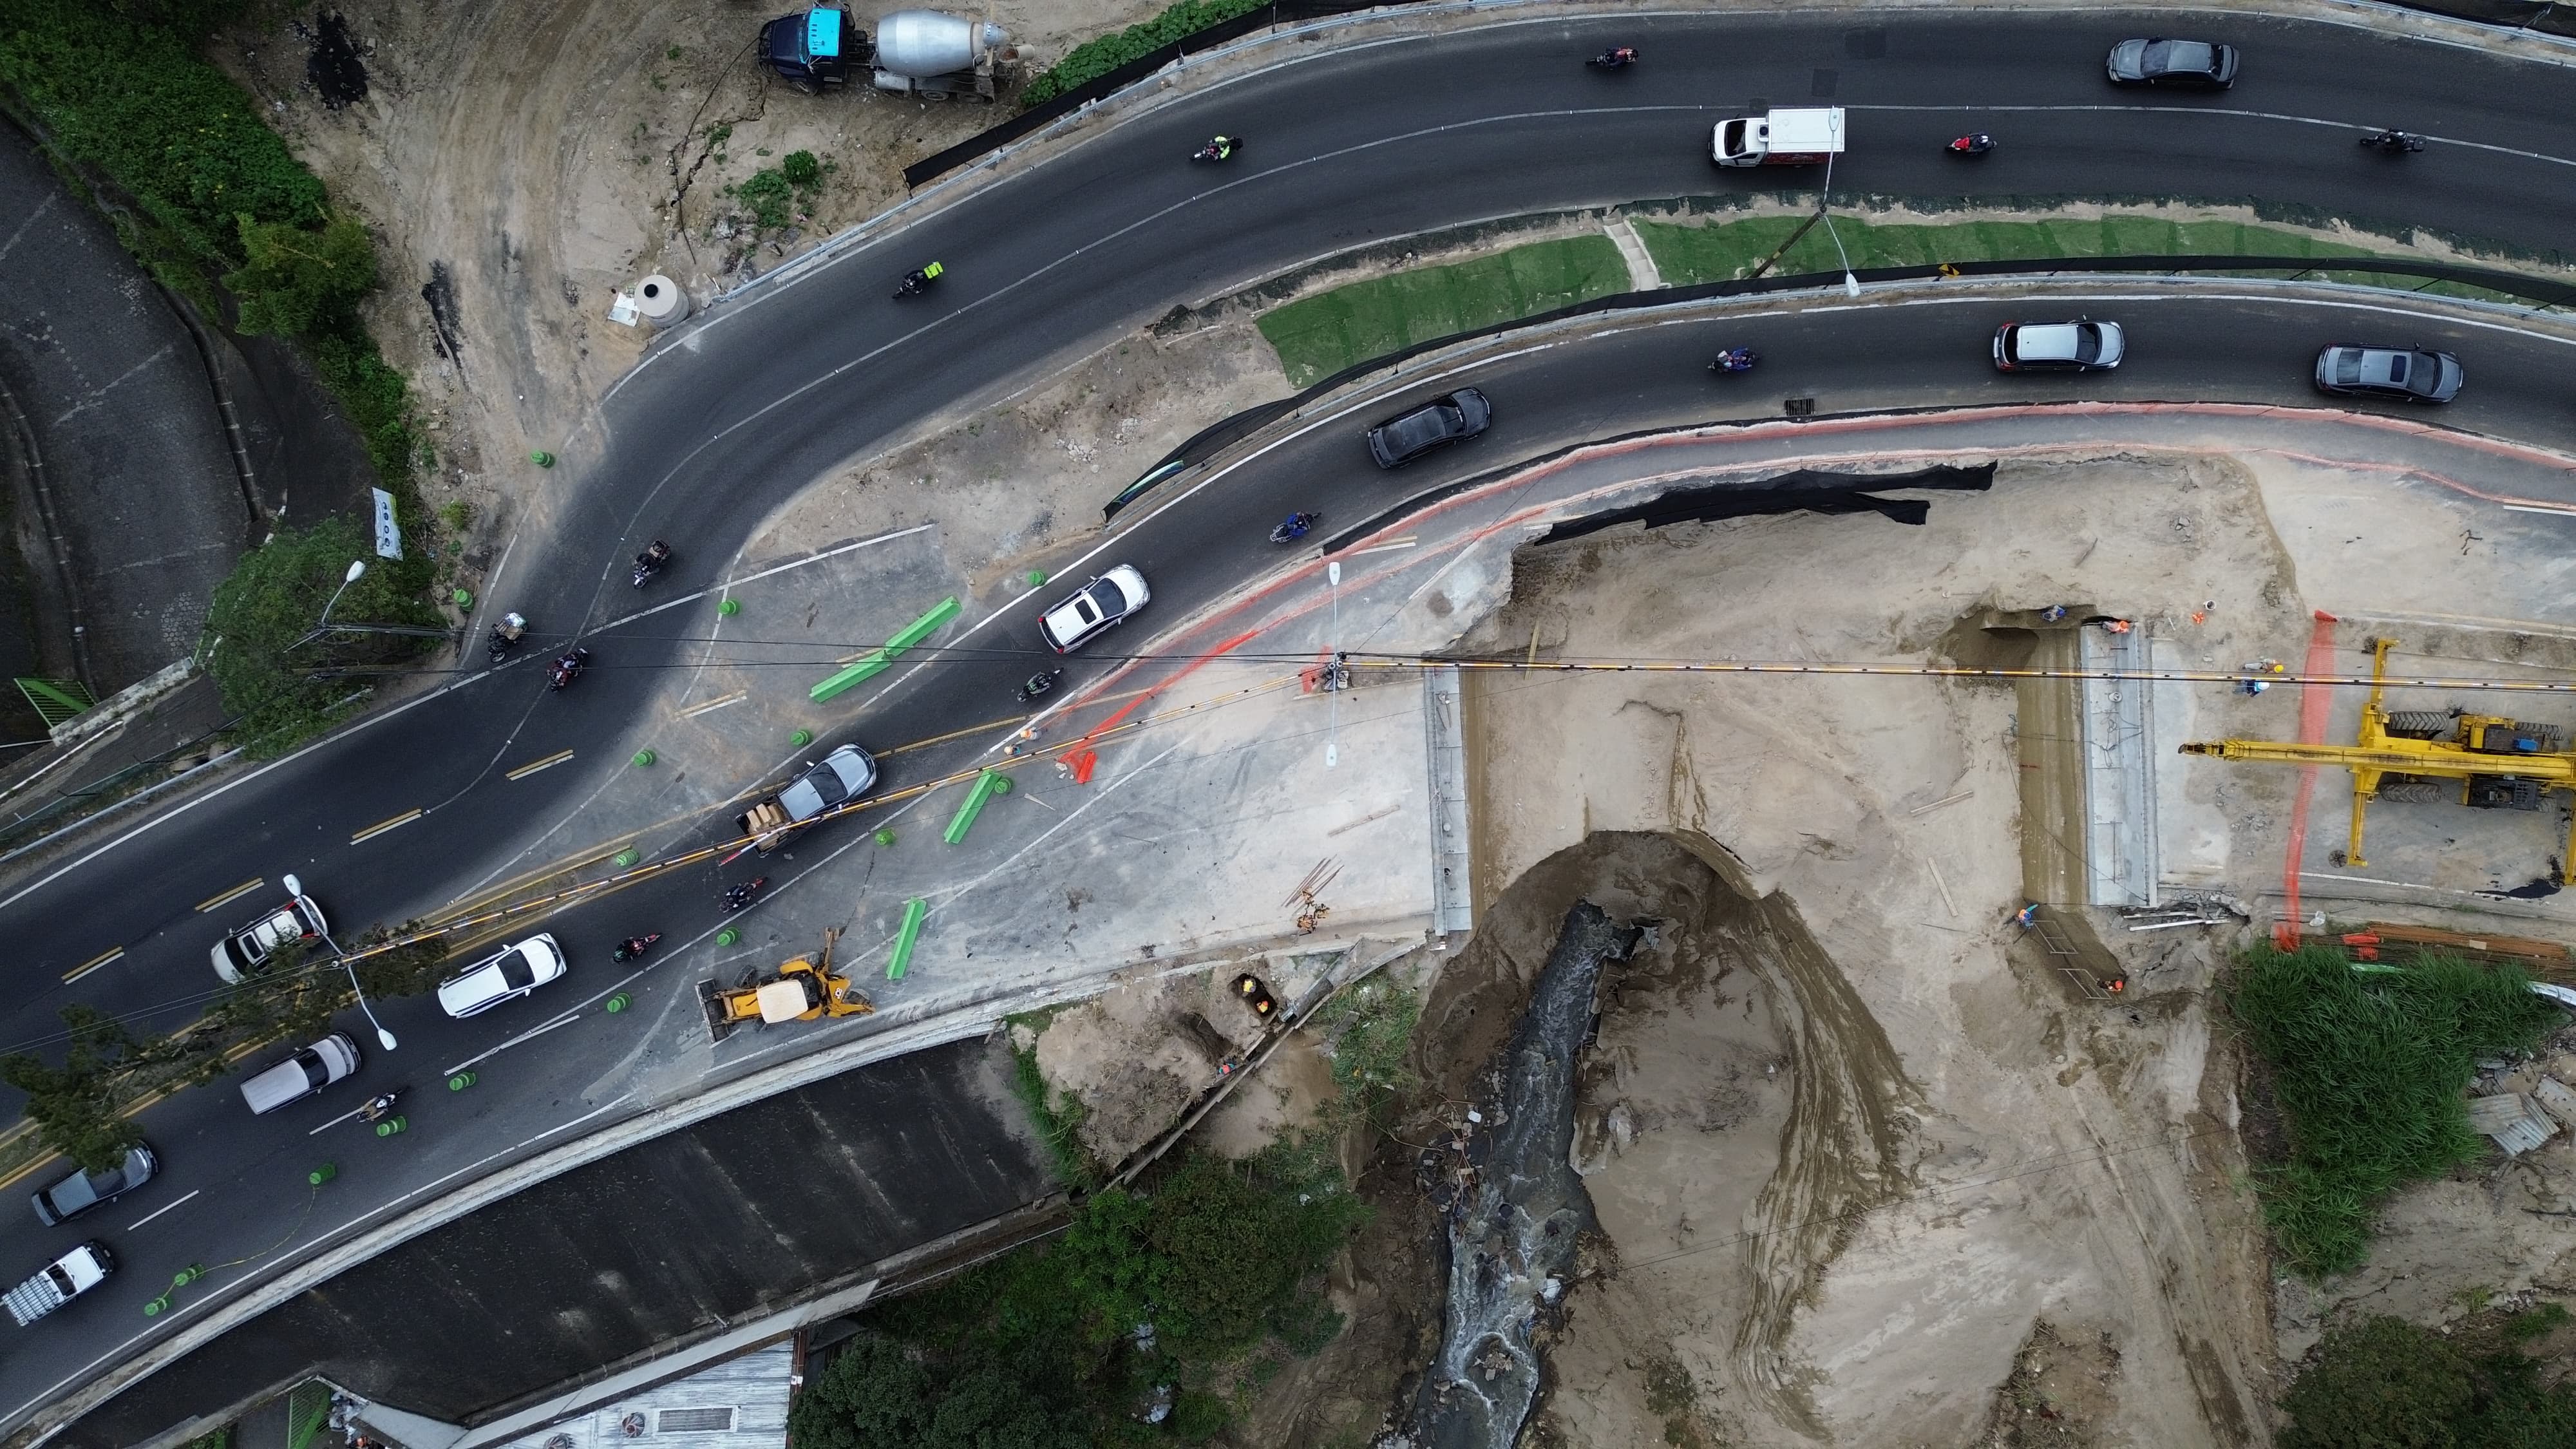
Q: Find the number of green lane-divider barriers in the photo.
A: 4